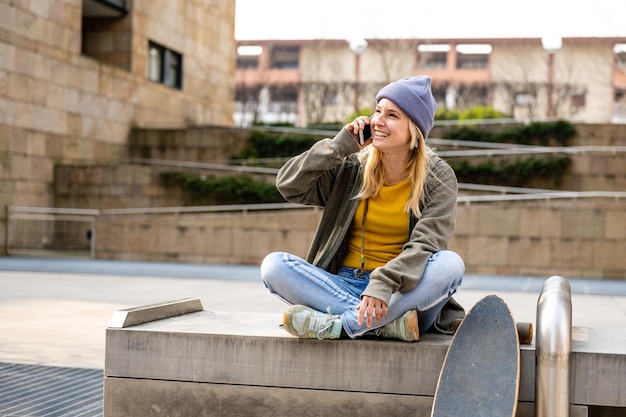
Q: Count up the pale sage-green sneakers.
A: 2